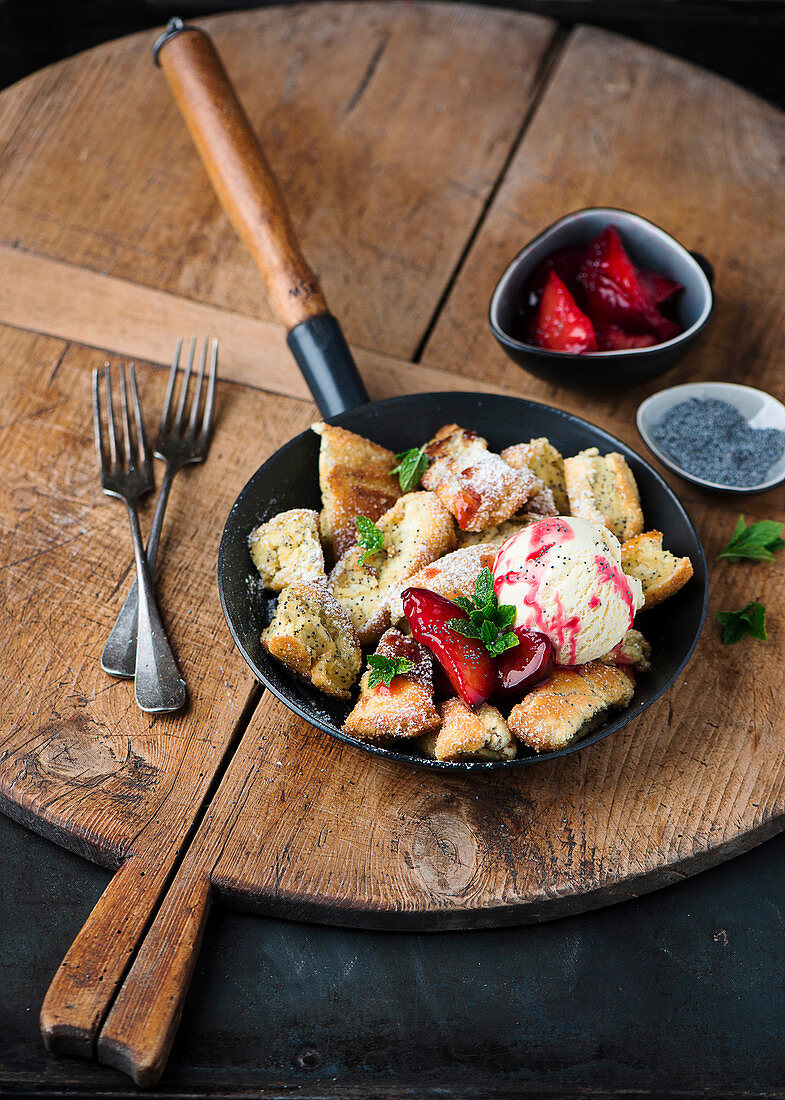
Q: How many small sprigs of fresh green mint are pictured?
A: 6